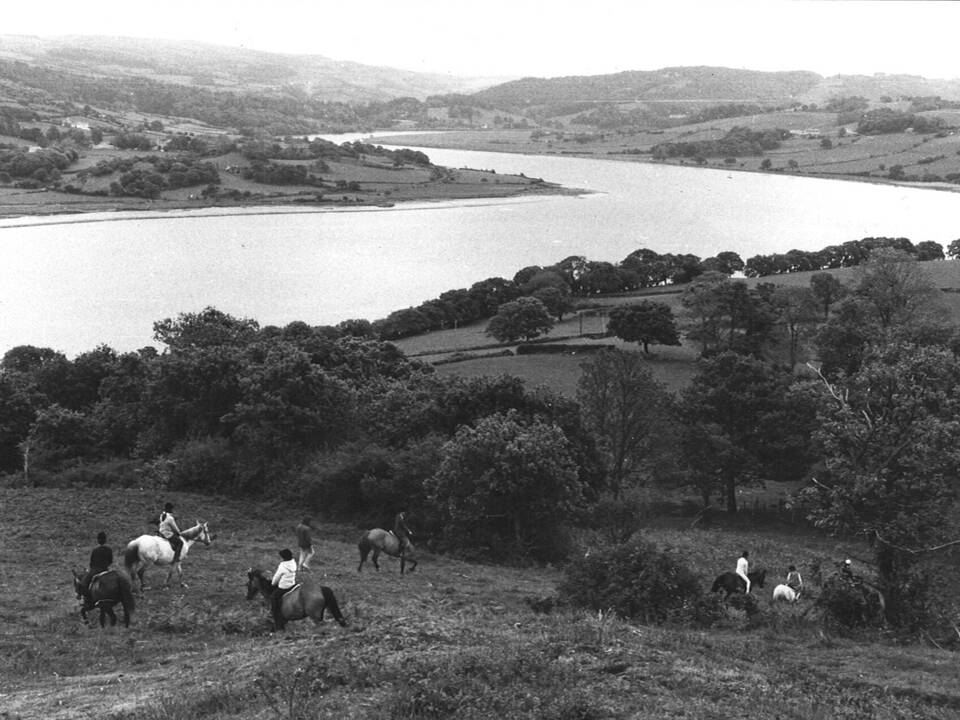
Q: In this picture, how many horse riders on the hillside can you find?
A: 7